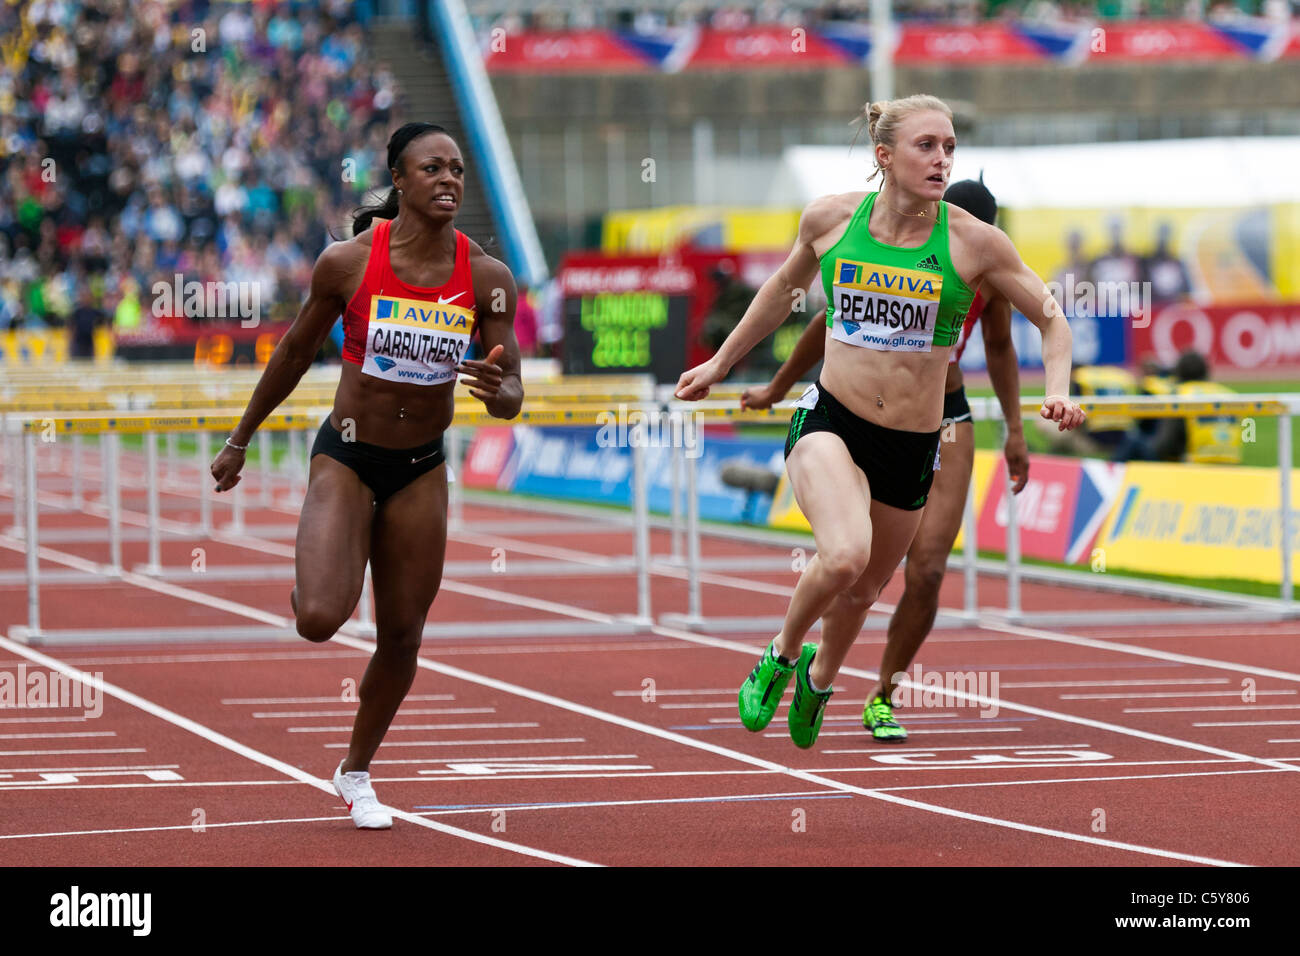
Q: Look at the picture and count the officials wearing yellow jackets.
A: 3